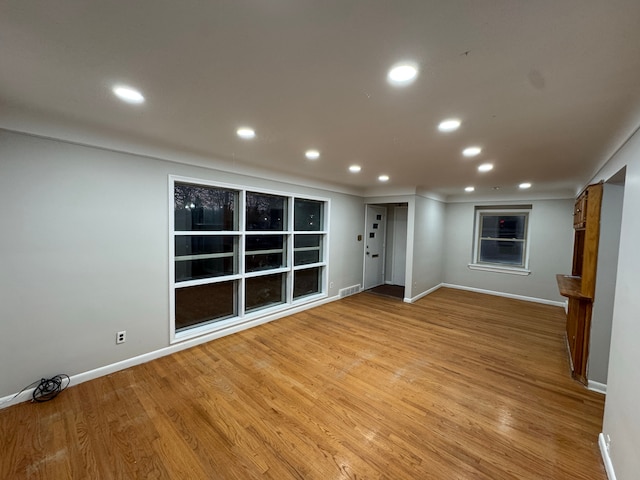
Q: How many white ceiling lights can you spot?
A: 11